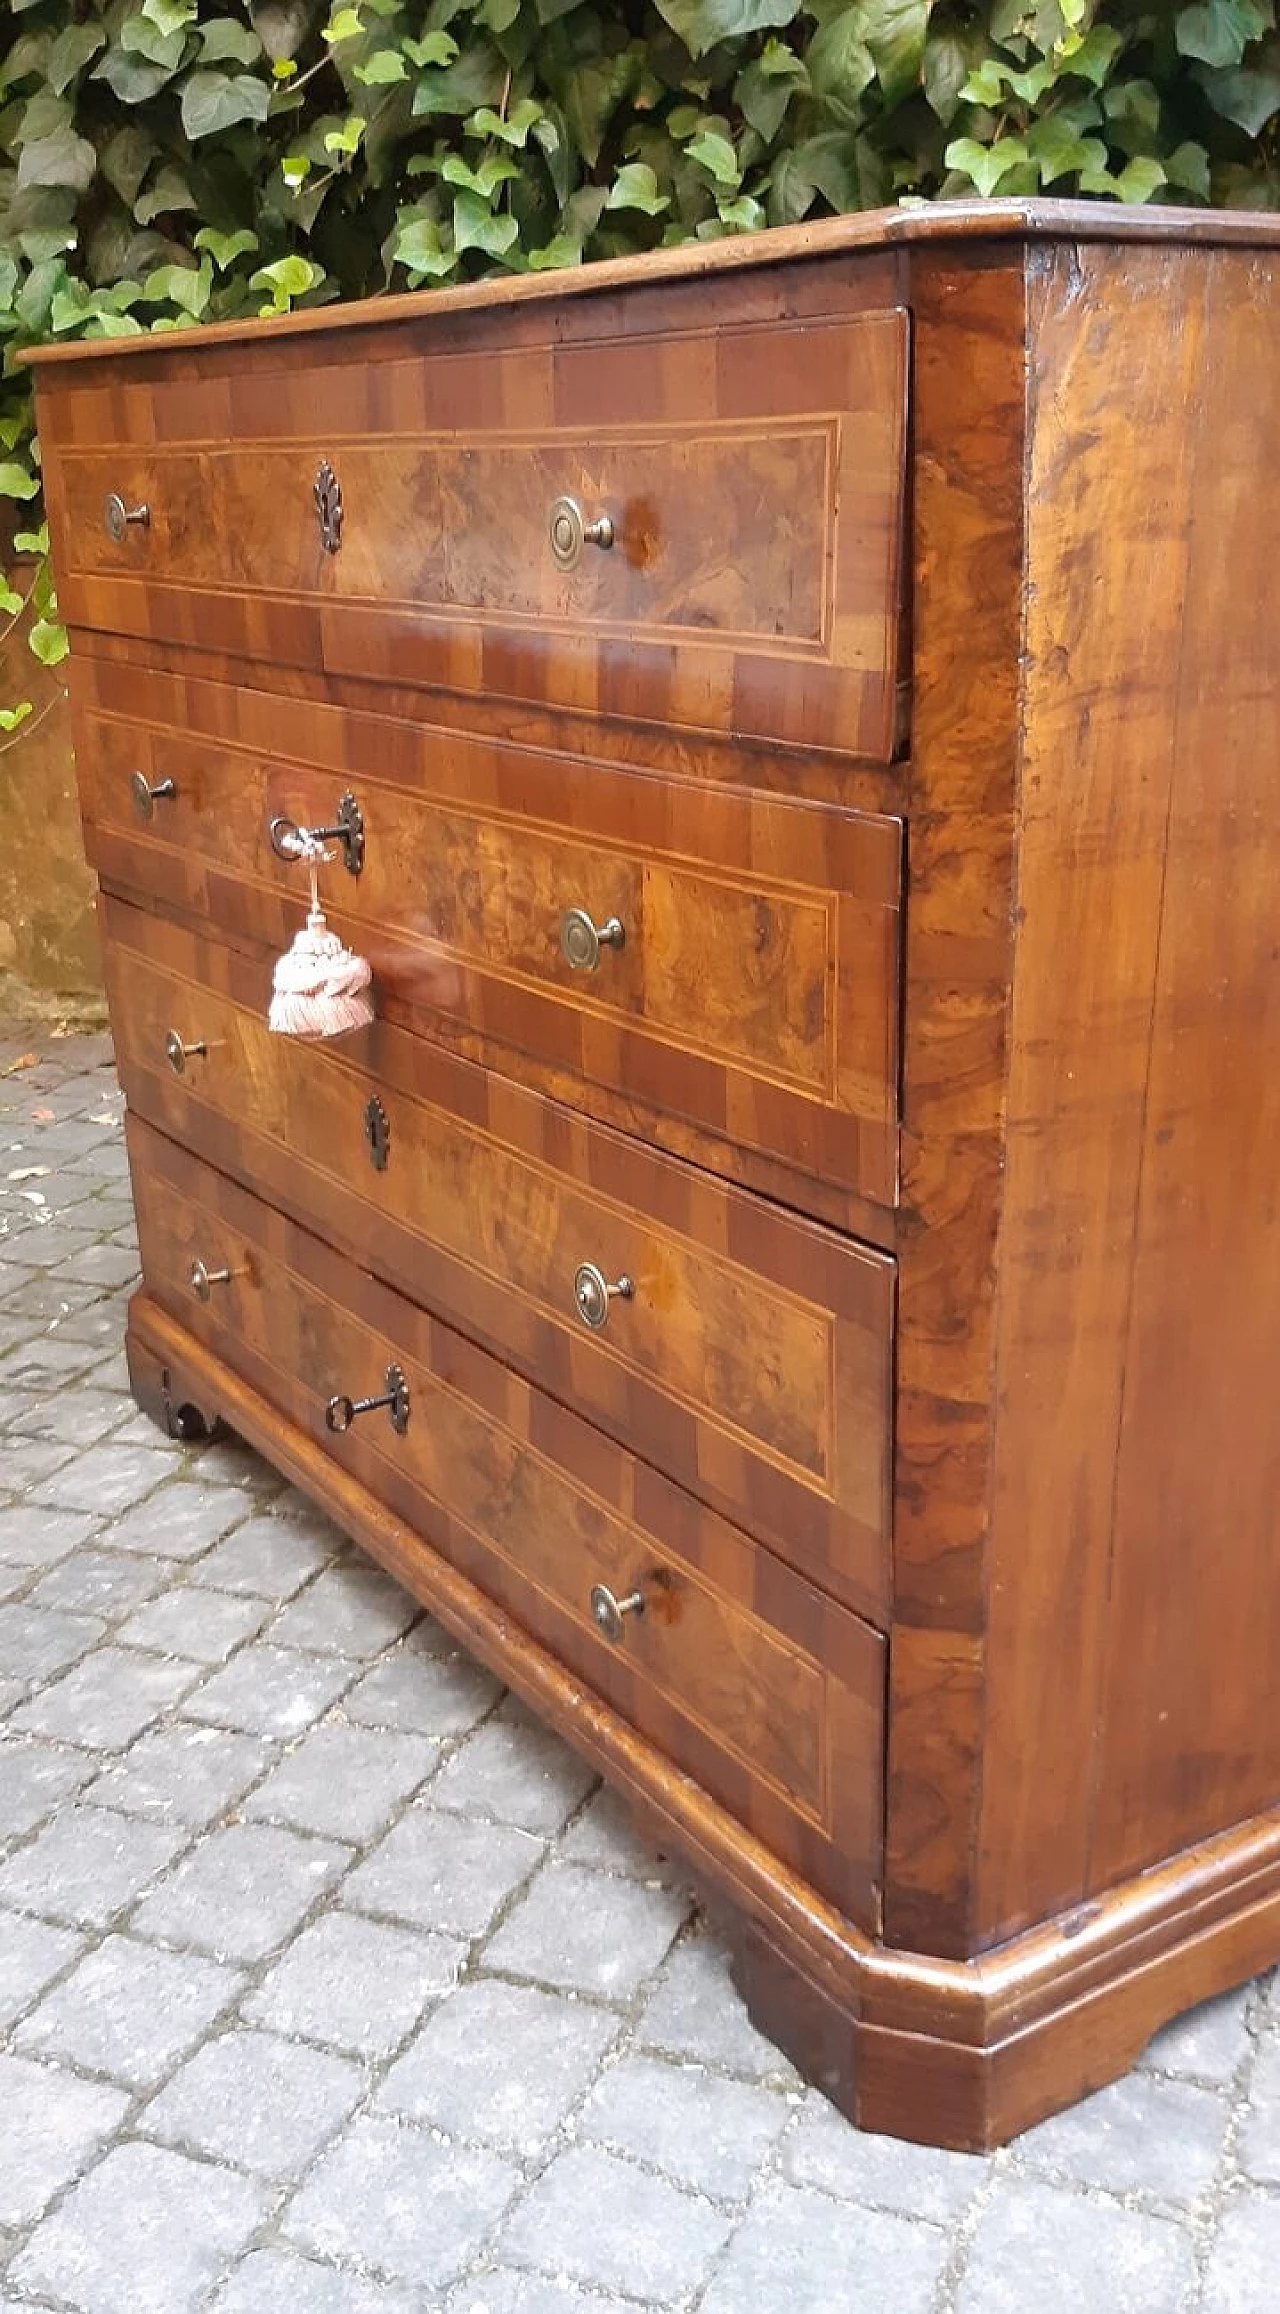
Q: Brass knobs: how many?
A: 8